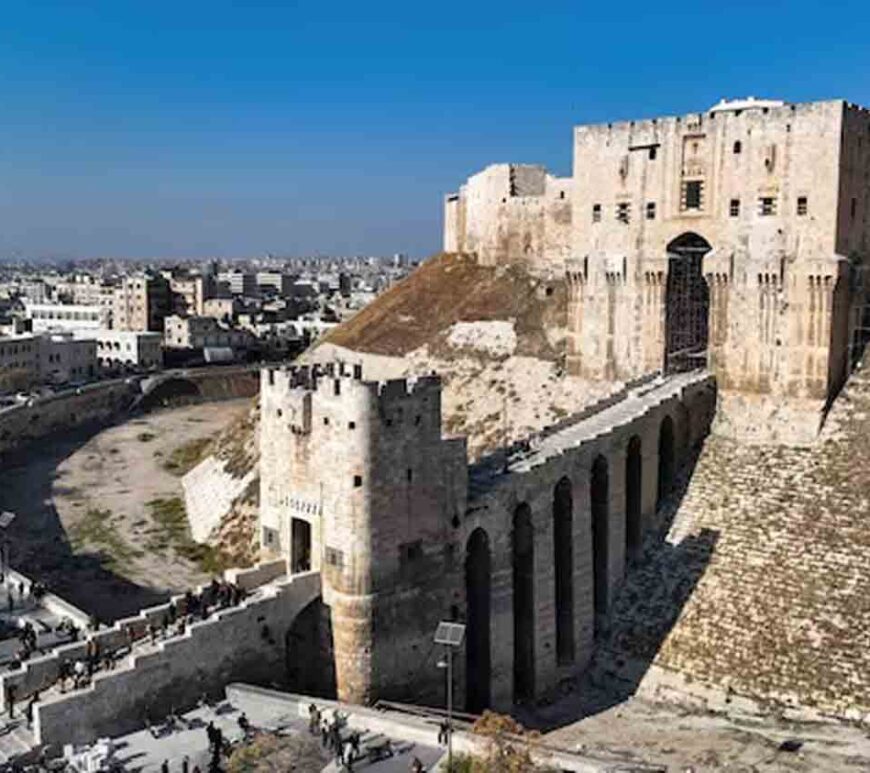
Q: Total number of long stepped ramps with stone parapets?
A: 2